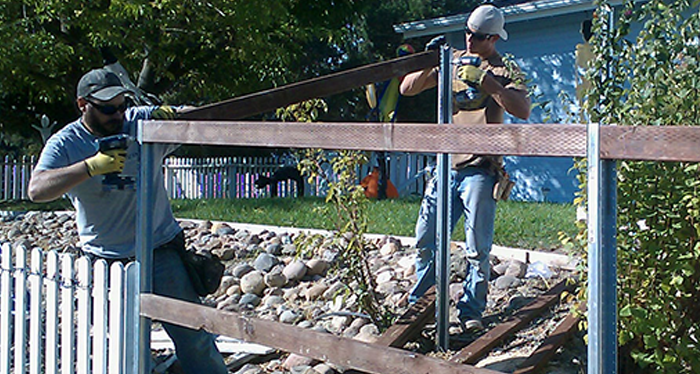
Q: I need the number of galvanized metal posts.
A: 3